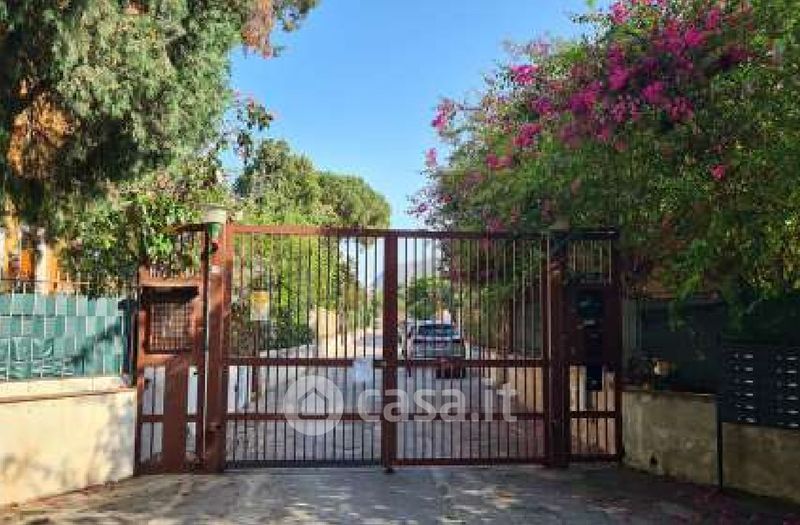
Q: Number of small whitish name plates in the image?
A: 12